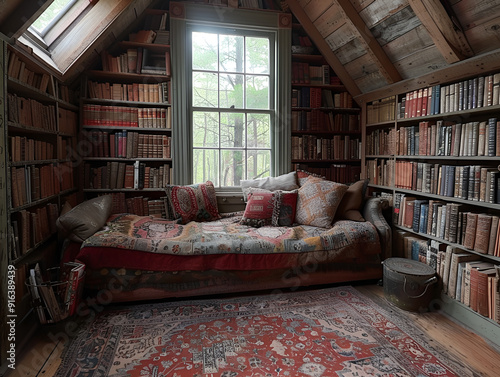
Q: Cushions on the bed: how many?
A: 7